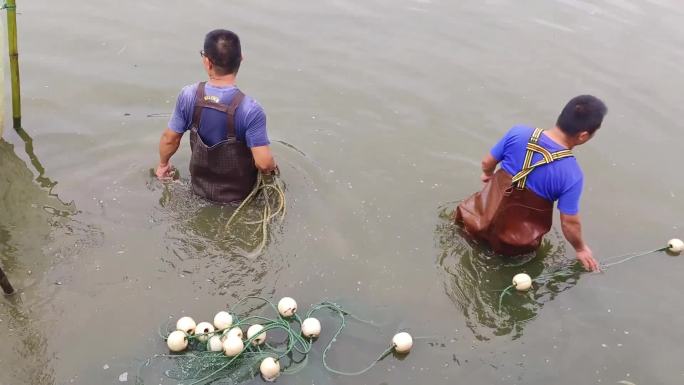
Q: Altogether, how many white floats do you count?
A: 14